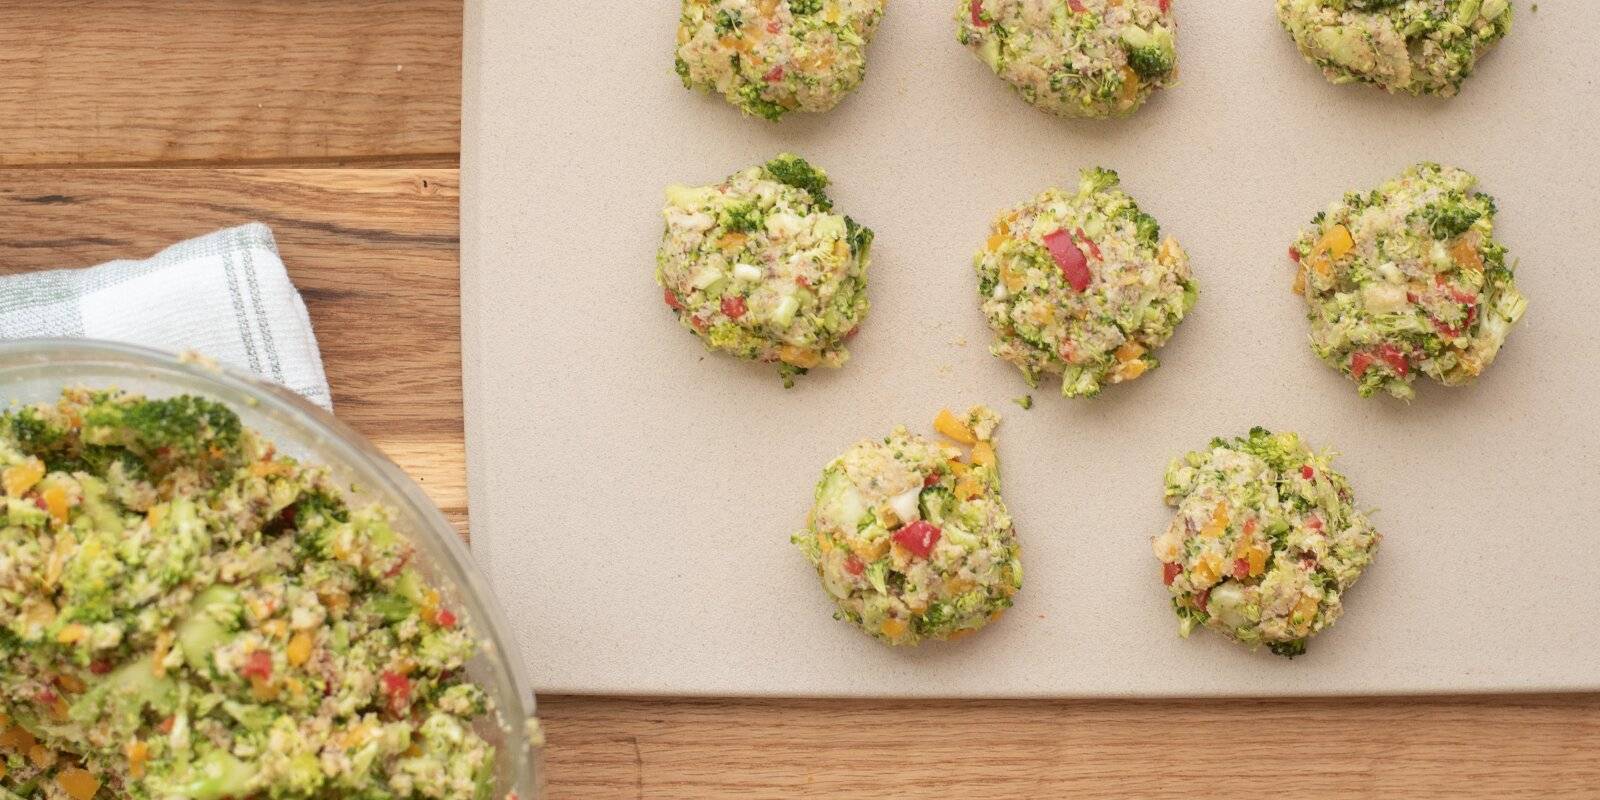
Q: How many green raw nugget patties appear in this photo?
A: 8